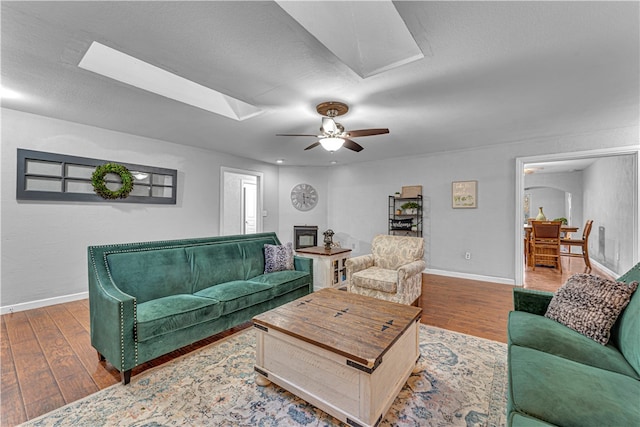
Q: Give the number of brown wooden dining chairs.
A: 2